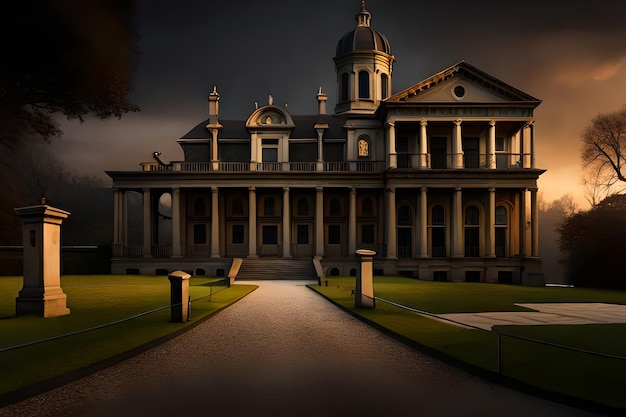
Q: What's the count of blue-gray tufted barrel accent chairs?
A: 0